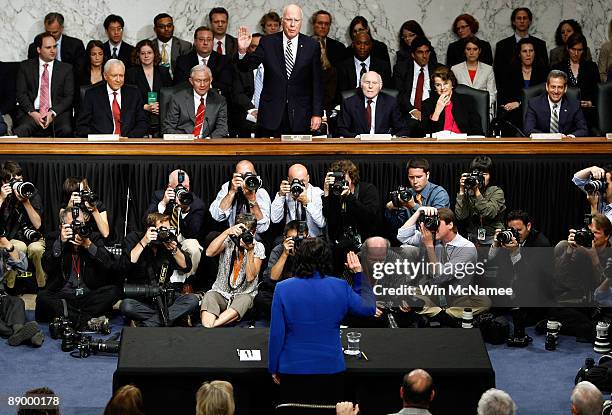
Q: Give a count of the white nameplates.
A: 6